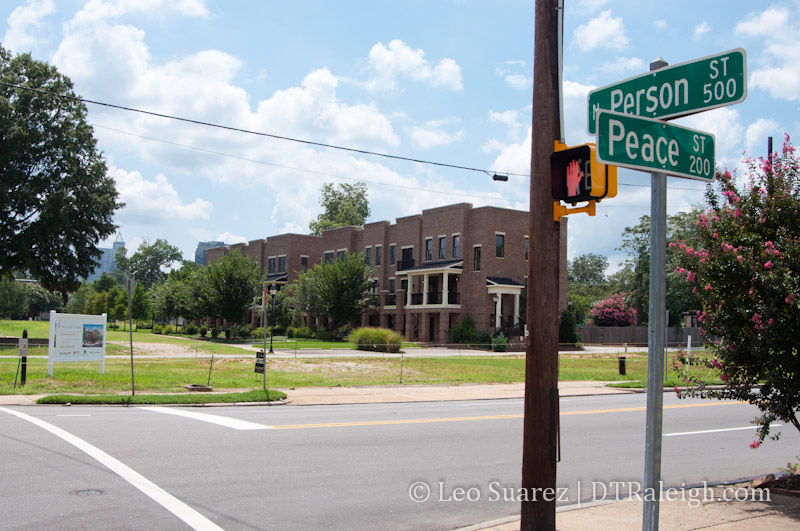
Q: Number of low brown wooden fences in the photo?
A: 1